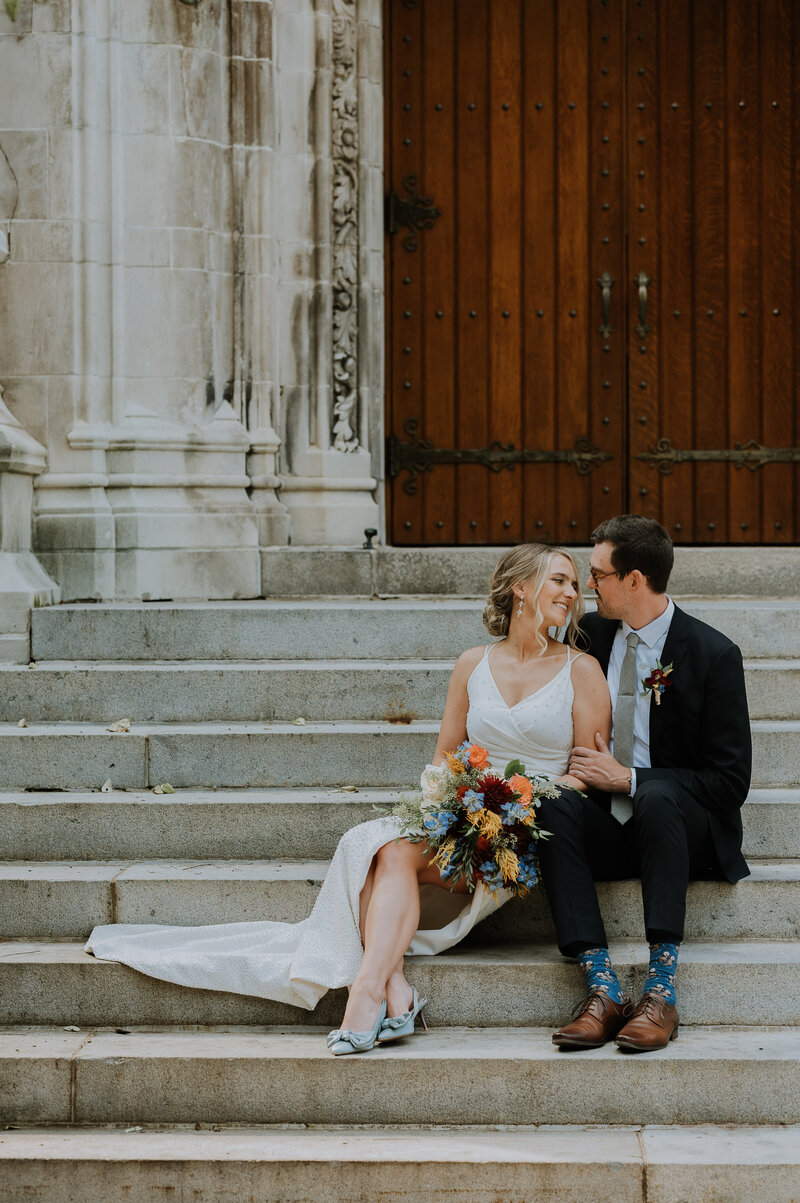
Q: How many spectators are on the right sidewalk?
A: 0